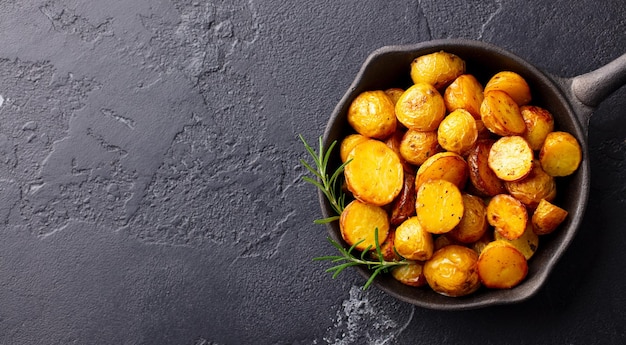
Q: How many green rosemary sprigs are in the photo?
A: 2